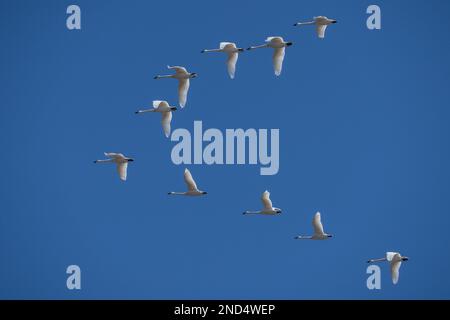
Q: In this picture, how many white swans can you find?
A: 10